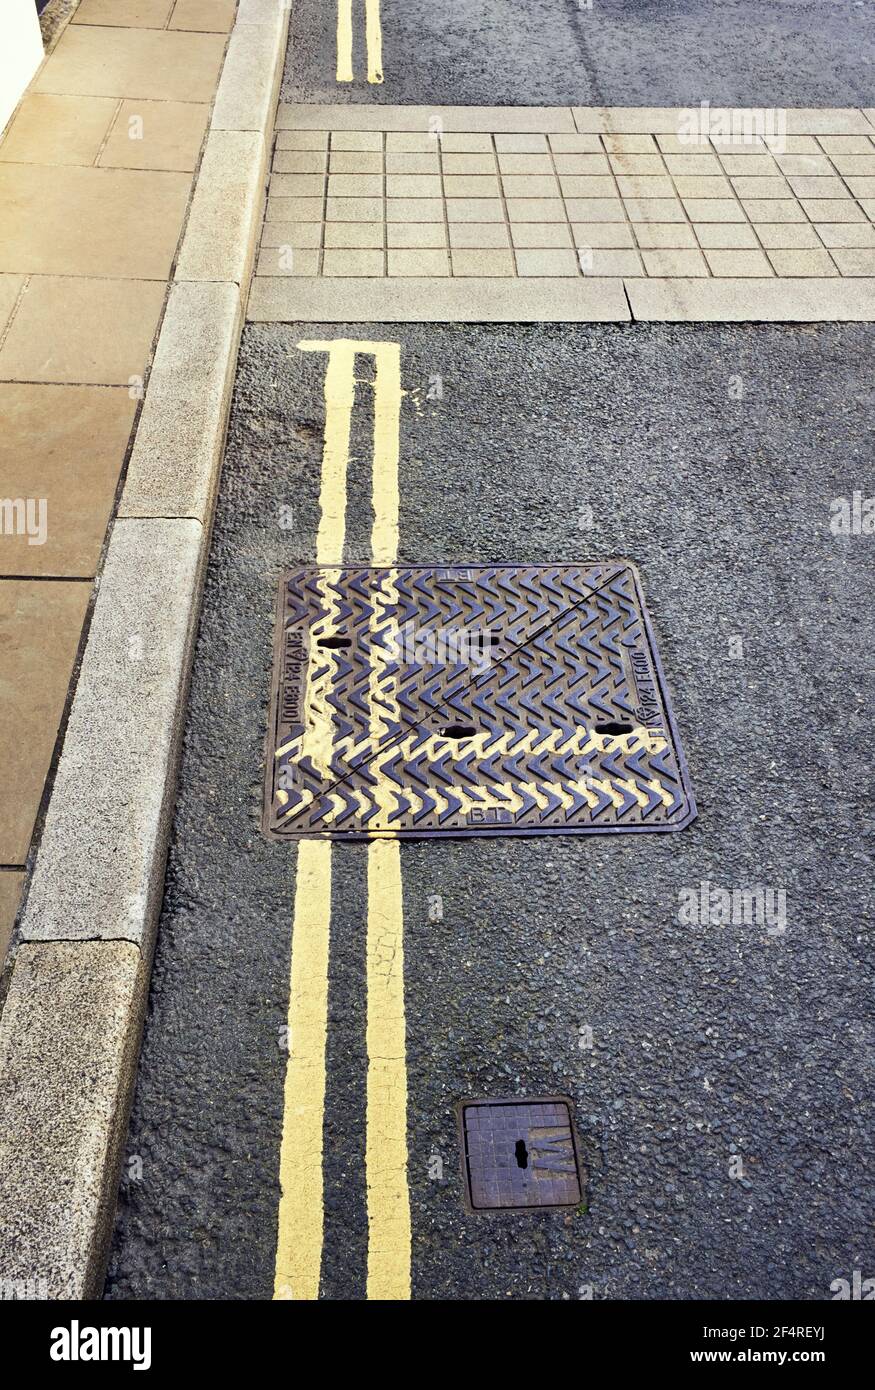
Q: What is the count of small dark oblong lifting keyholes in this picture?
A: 5